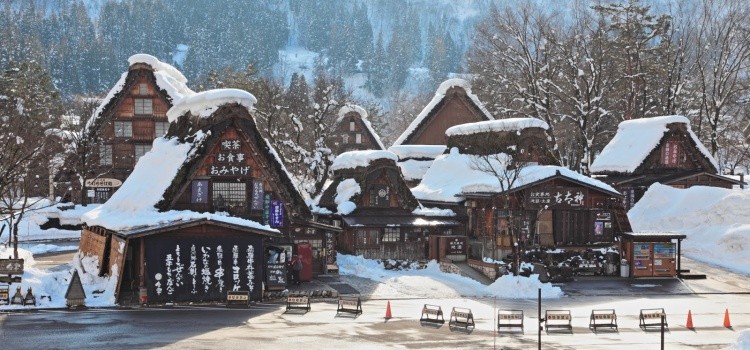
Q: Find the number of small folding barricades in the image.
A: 9